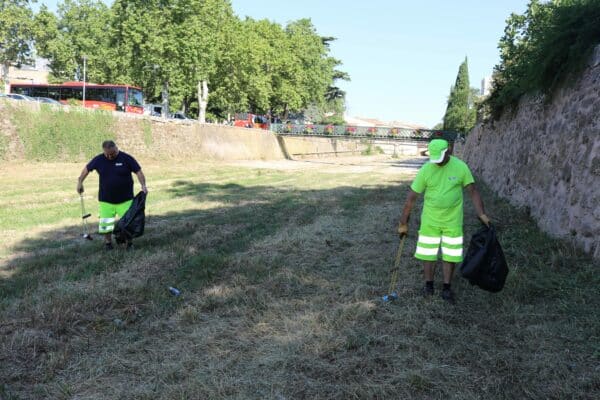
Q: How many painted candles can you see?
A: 0